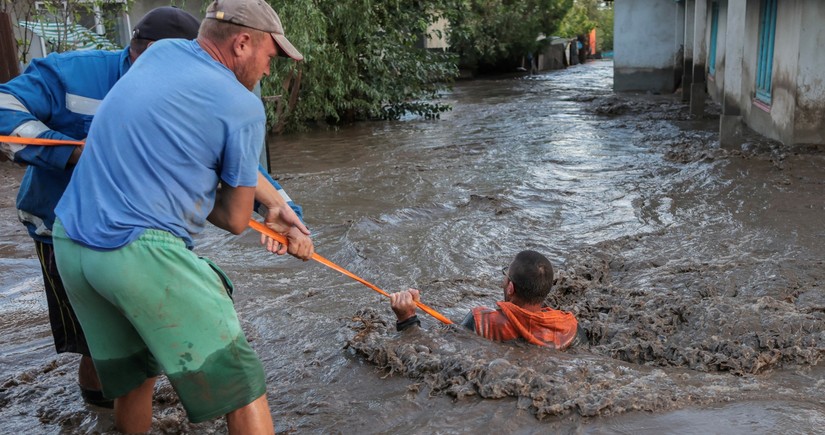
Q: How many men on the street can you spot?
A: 3